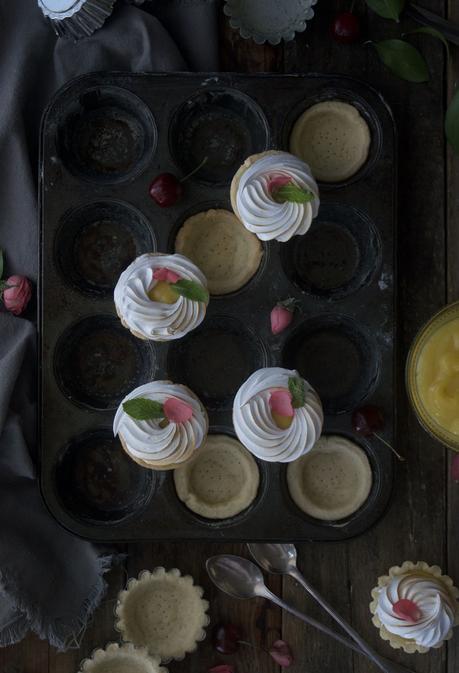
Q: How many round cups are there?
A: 12